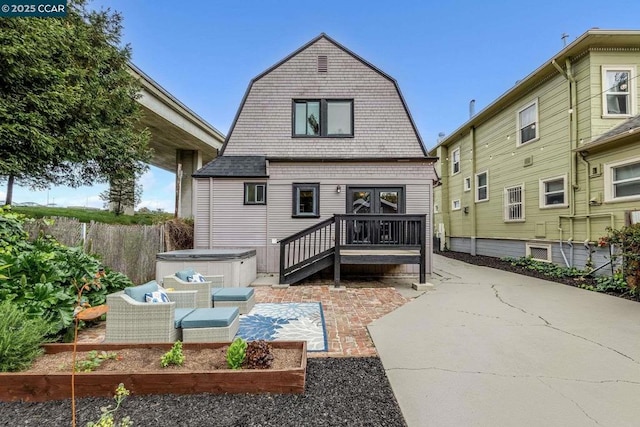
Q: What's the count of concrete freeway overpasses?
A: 1